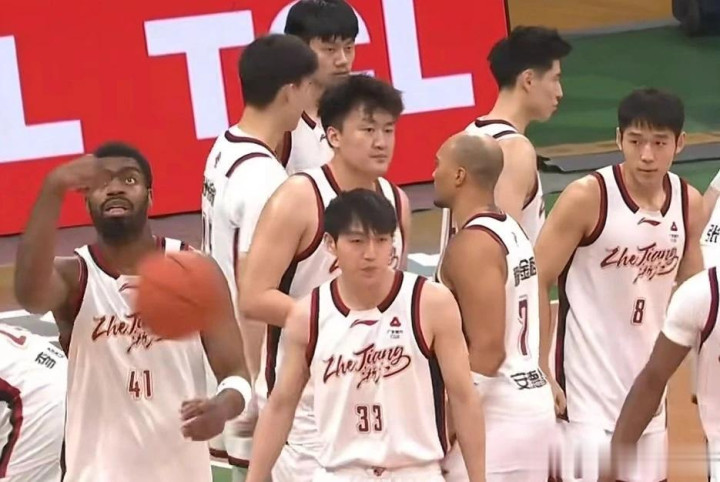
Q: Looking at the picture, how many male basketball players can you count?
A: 11